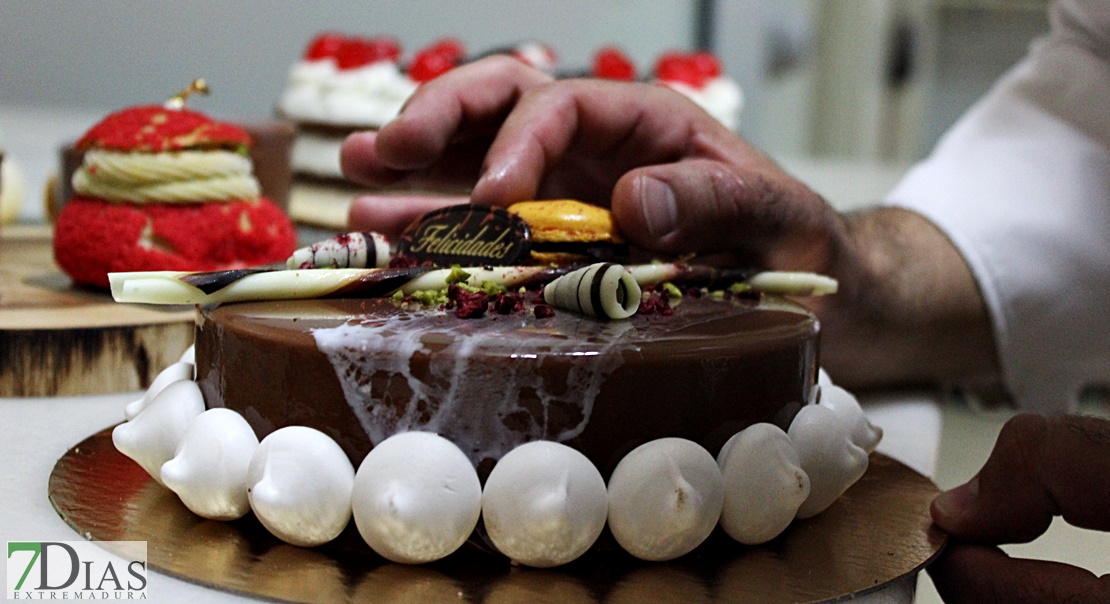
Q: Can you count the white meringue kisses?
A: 12